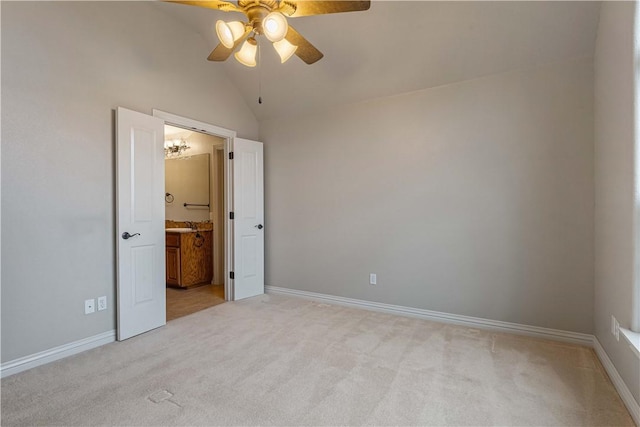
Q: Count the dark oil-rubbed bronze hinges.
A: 3